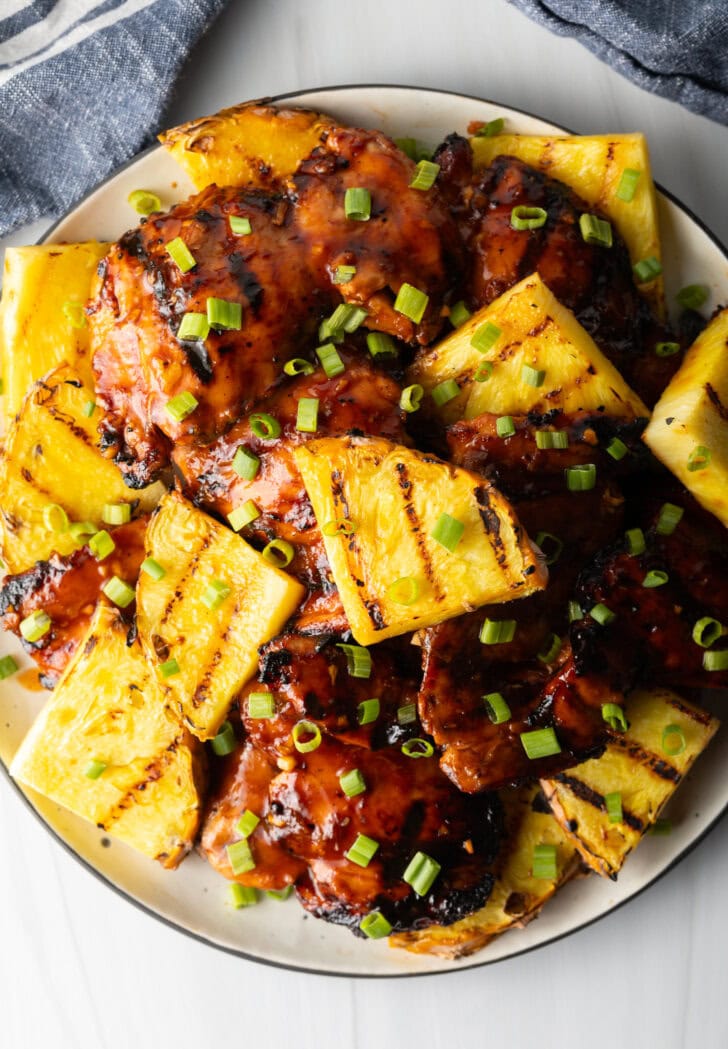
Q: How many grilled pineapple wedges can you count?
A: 11